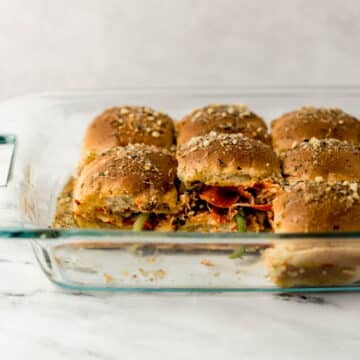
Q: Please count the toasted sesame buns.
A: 7